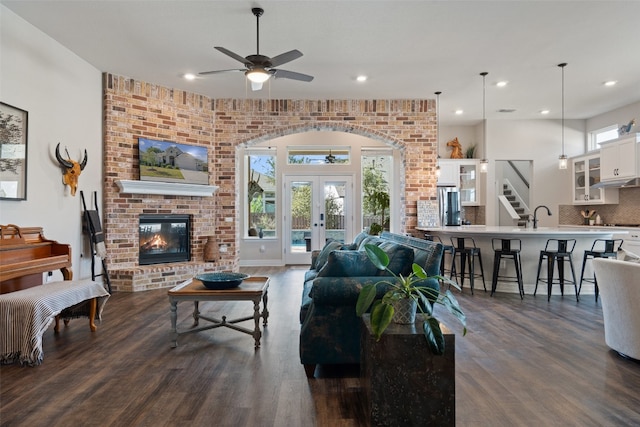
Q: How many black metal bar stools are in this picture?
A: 5